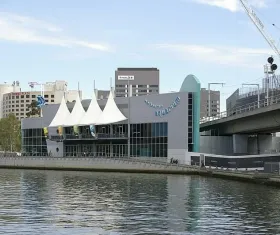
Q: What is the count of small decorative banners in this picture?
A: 4